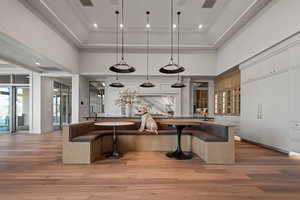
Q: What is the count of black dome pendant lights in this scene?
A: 5